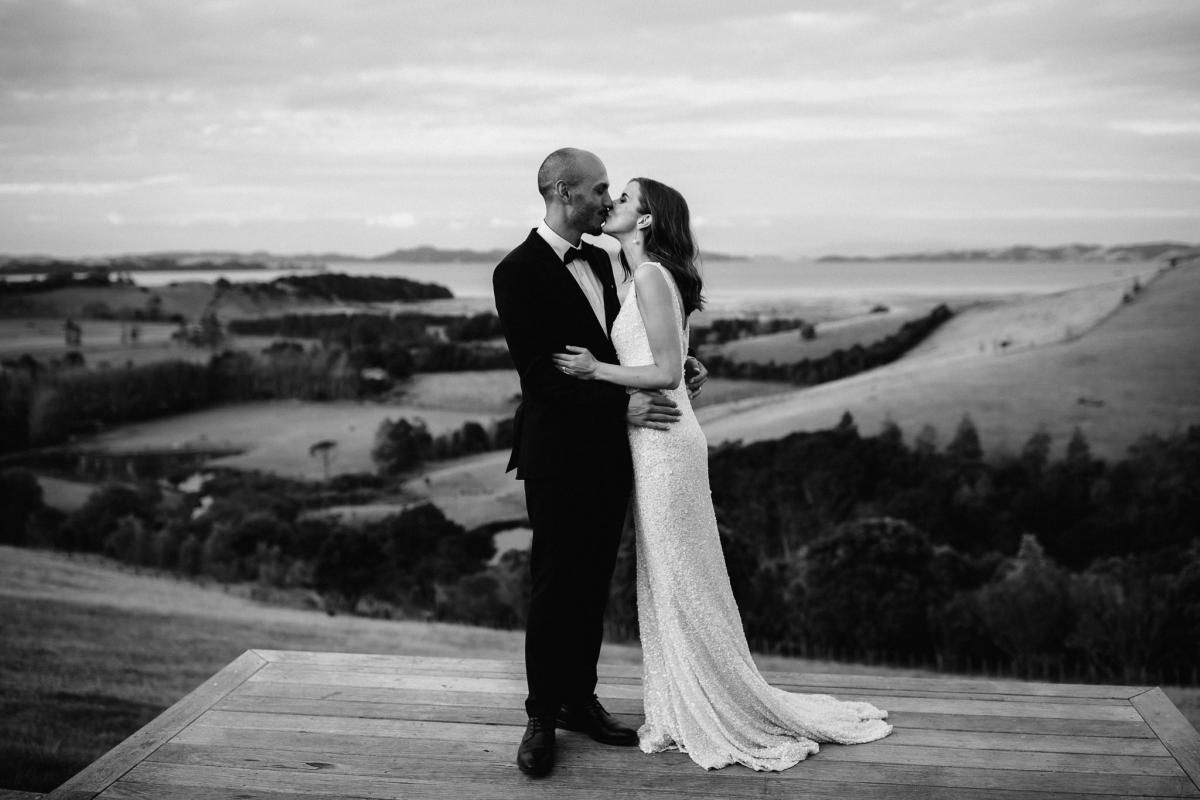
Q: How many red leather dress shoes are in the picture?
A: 0